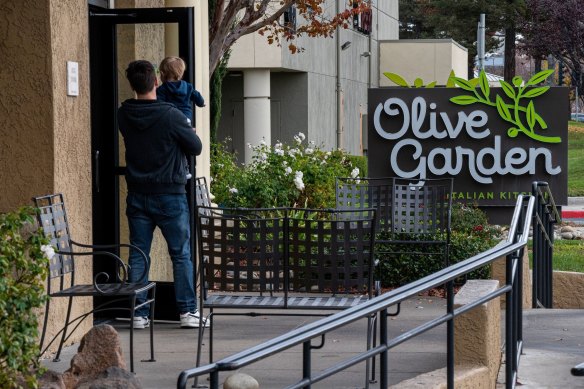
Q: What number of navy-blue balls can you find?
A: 0